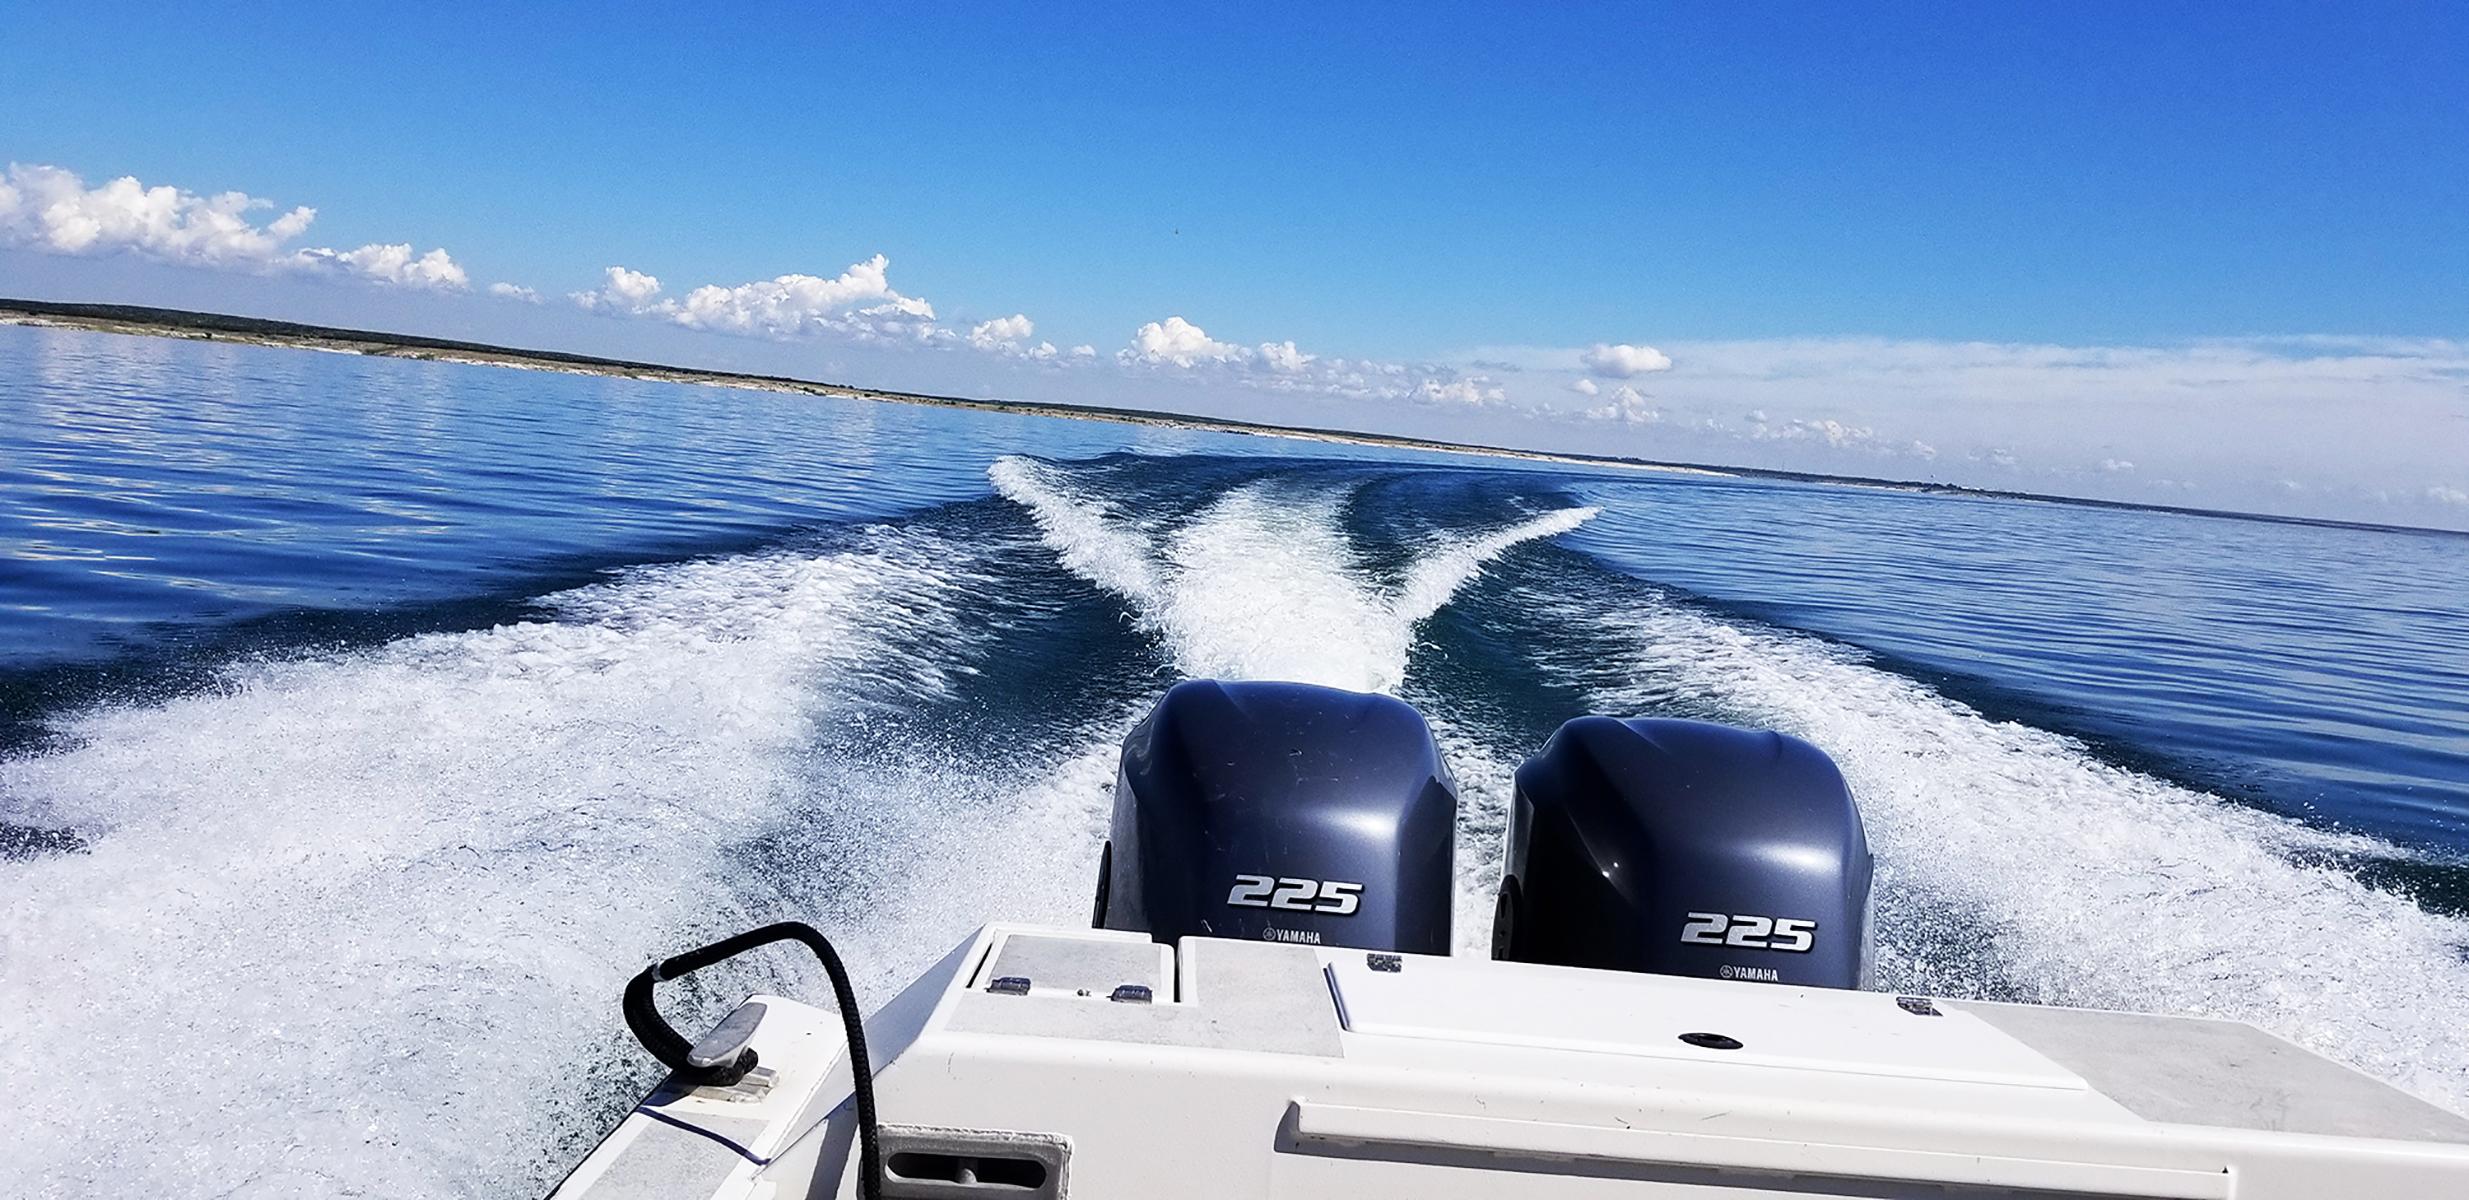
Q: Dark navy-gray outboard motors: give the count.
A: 2